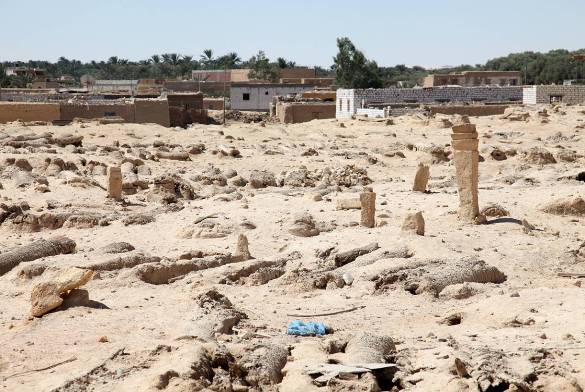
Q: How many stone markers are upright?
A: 6